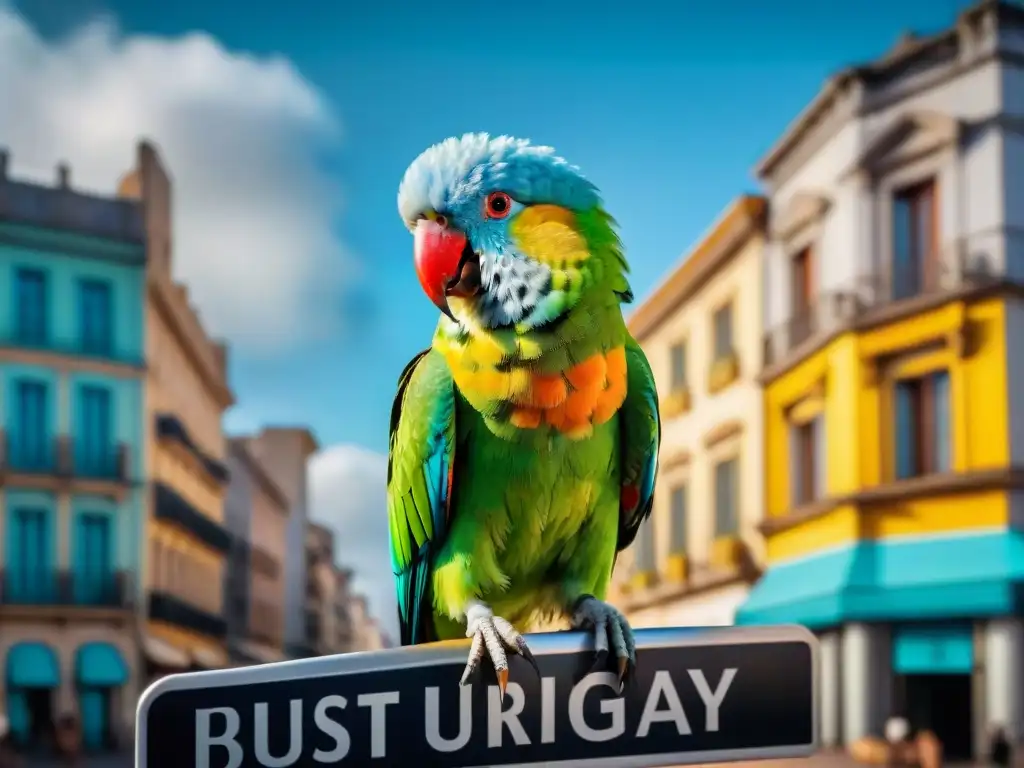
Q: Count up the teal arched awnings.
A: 2